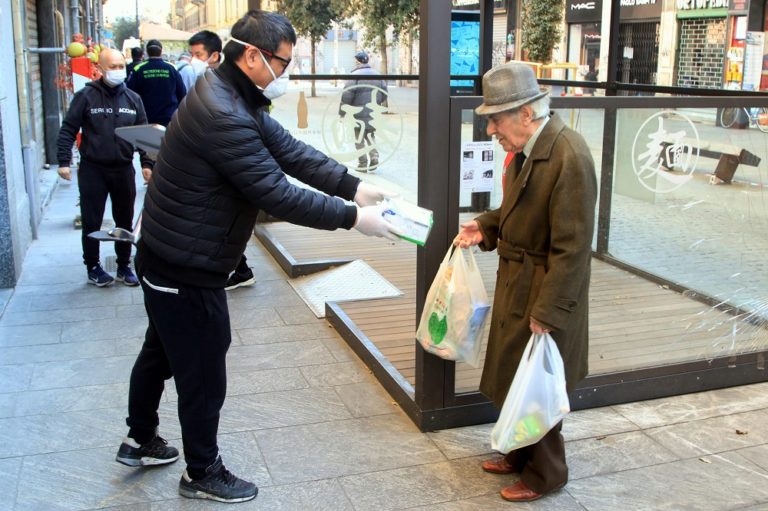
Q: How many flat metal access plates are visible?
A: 1